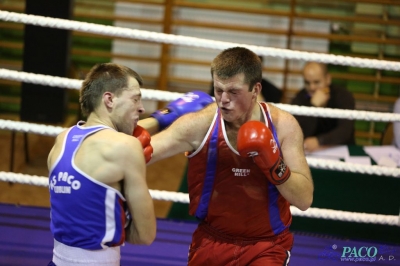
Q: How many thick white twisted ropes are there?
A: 4